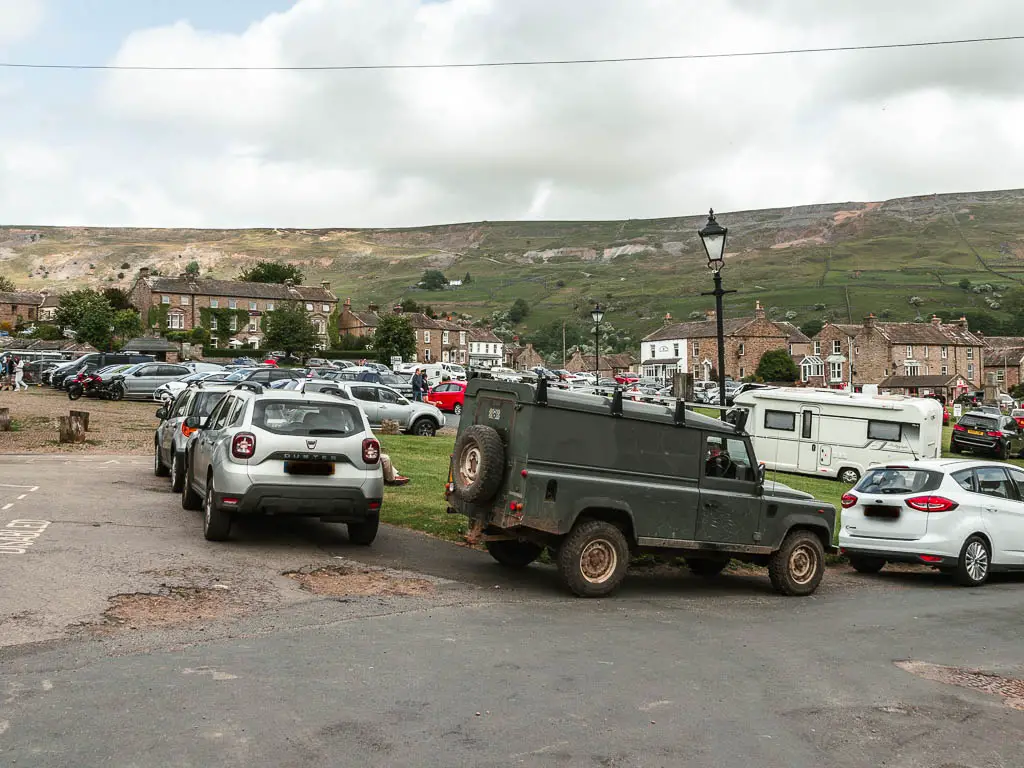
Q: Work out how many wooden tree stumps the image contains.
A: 3